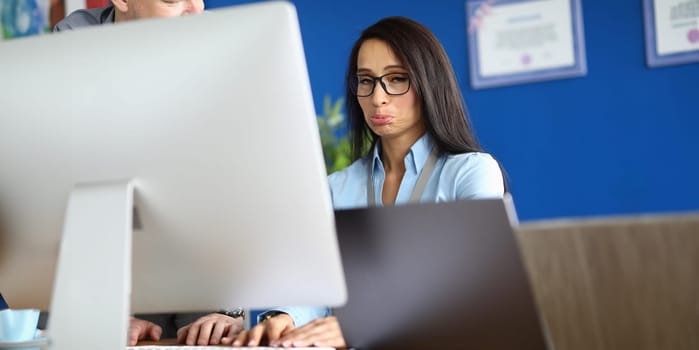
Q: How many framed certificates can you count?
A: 2